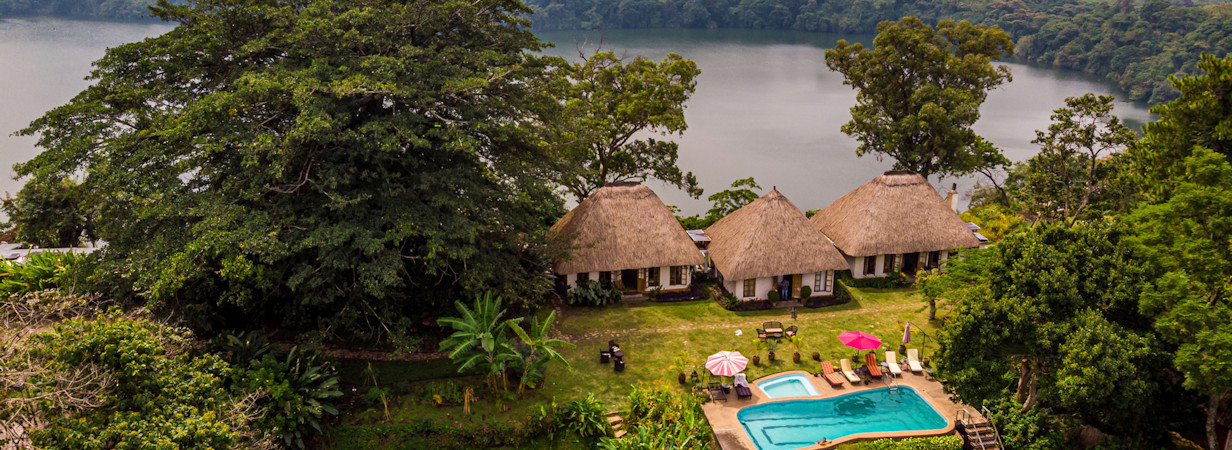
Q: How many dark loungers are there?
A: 2